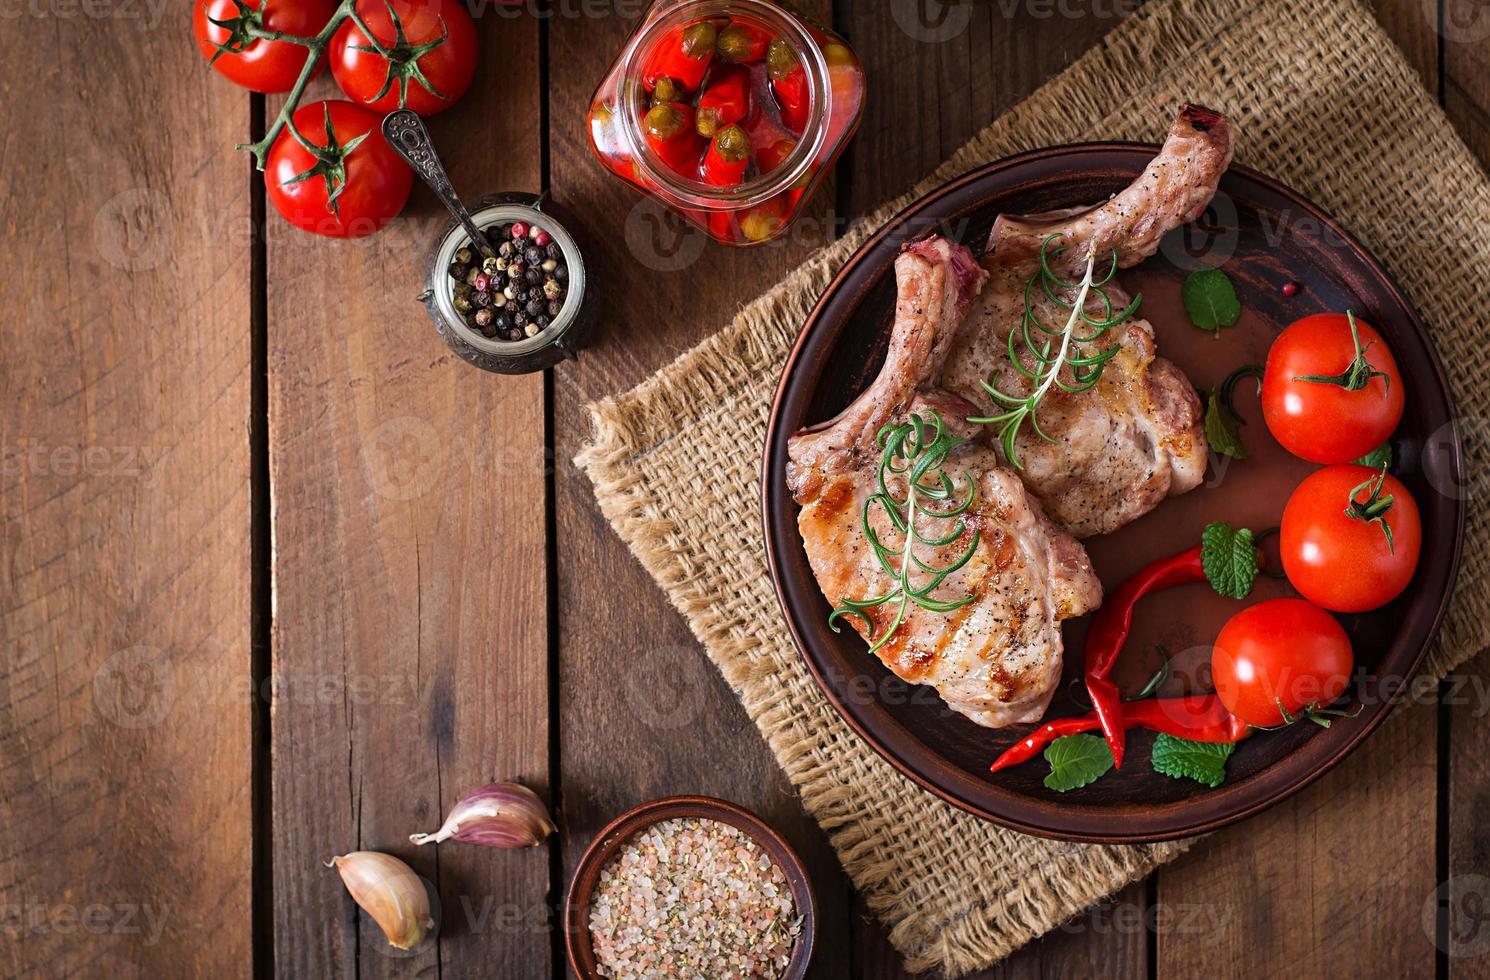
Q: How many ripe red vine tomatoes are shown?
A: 6